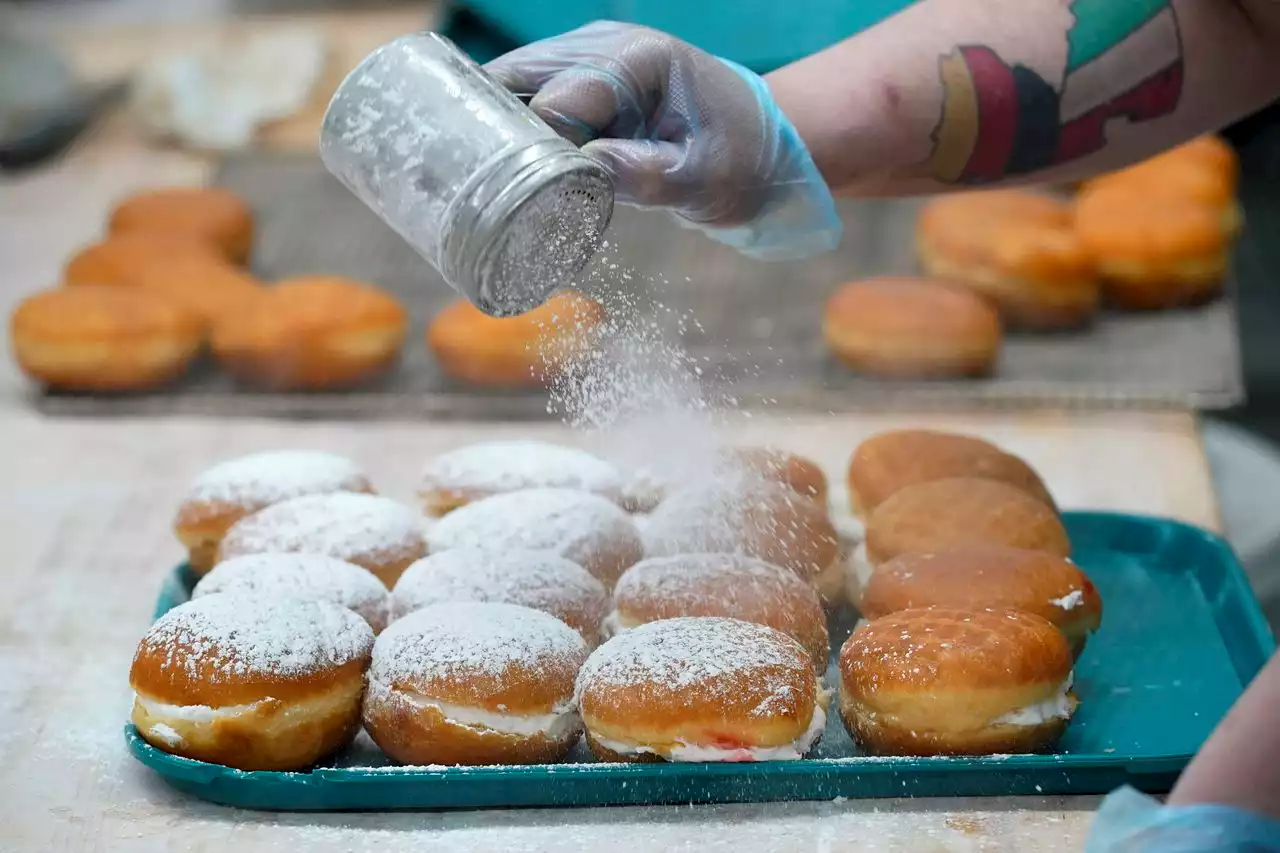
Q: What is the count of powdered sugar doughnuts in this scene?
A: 12